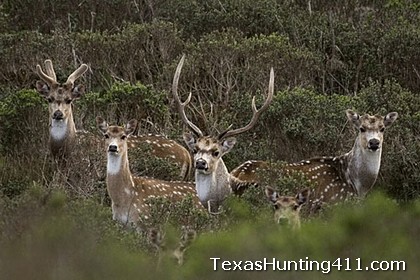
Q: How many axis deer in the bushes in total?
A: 6